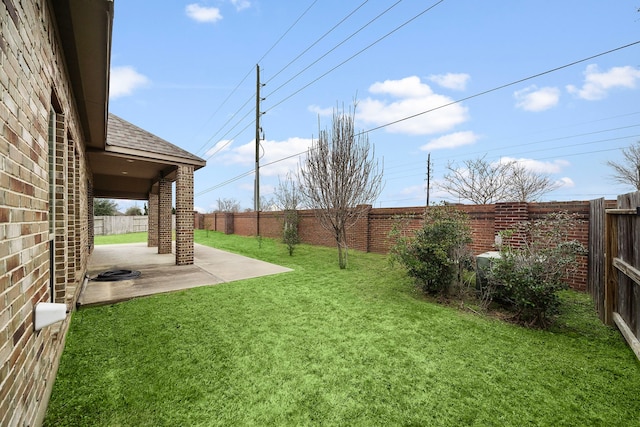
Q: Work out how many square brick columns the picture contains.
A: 3